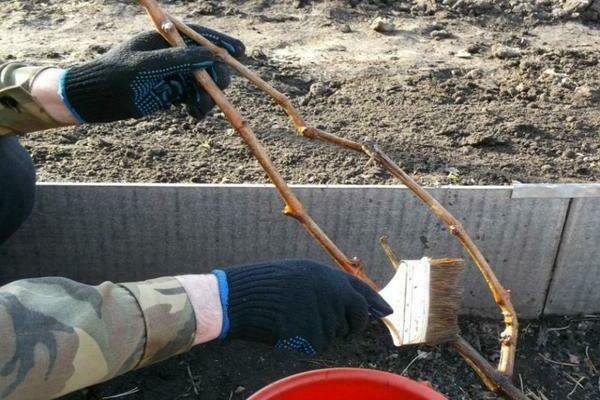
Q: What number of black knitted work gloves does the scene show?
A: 2